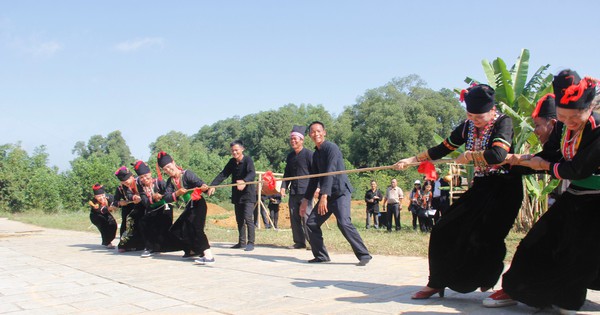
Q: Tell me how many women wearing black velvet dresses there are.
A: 7